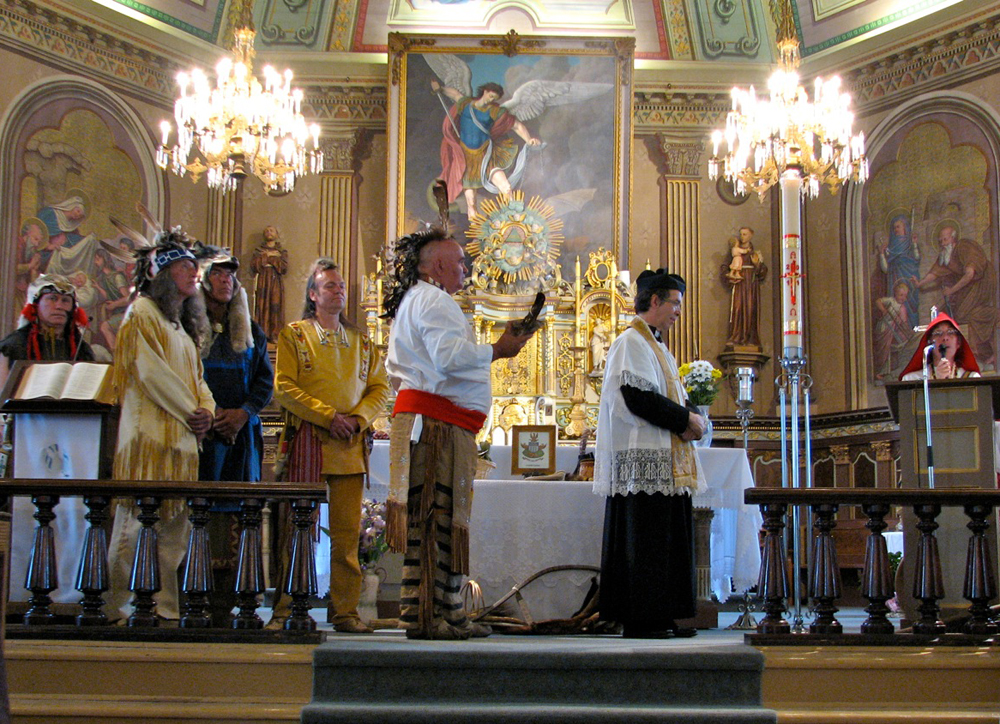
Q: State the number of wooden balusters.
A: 11